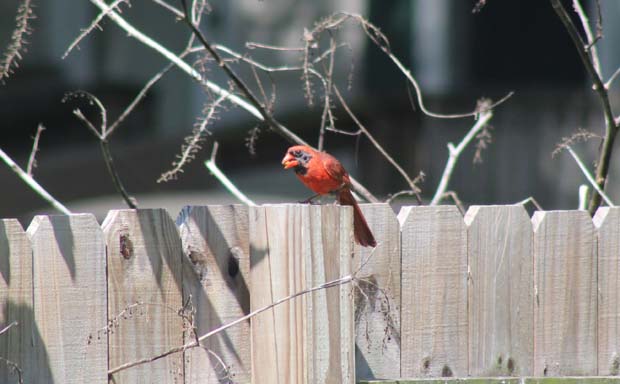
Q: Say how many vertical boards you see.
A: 10